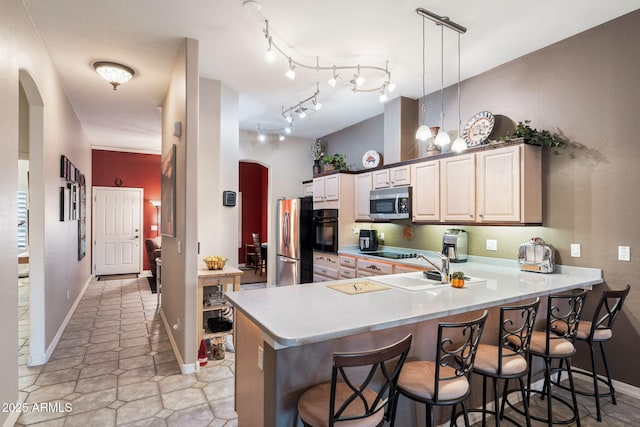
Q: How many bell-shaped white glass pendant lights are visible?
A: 3